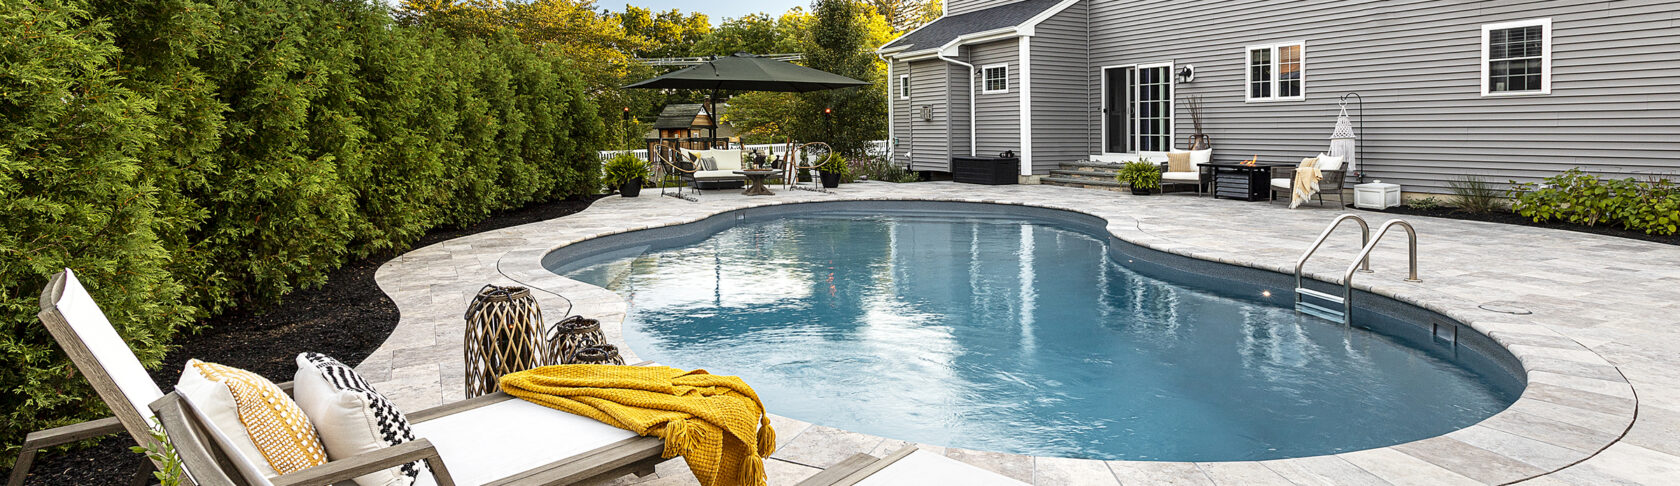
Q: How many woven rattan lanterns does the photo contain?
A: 3